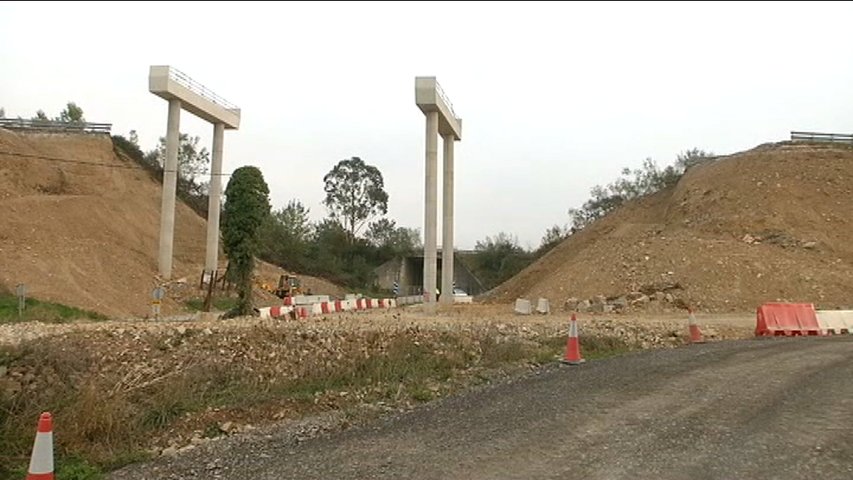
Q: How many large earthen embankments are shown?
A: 2